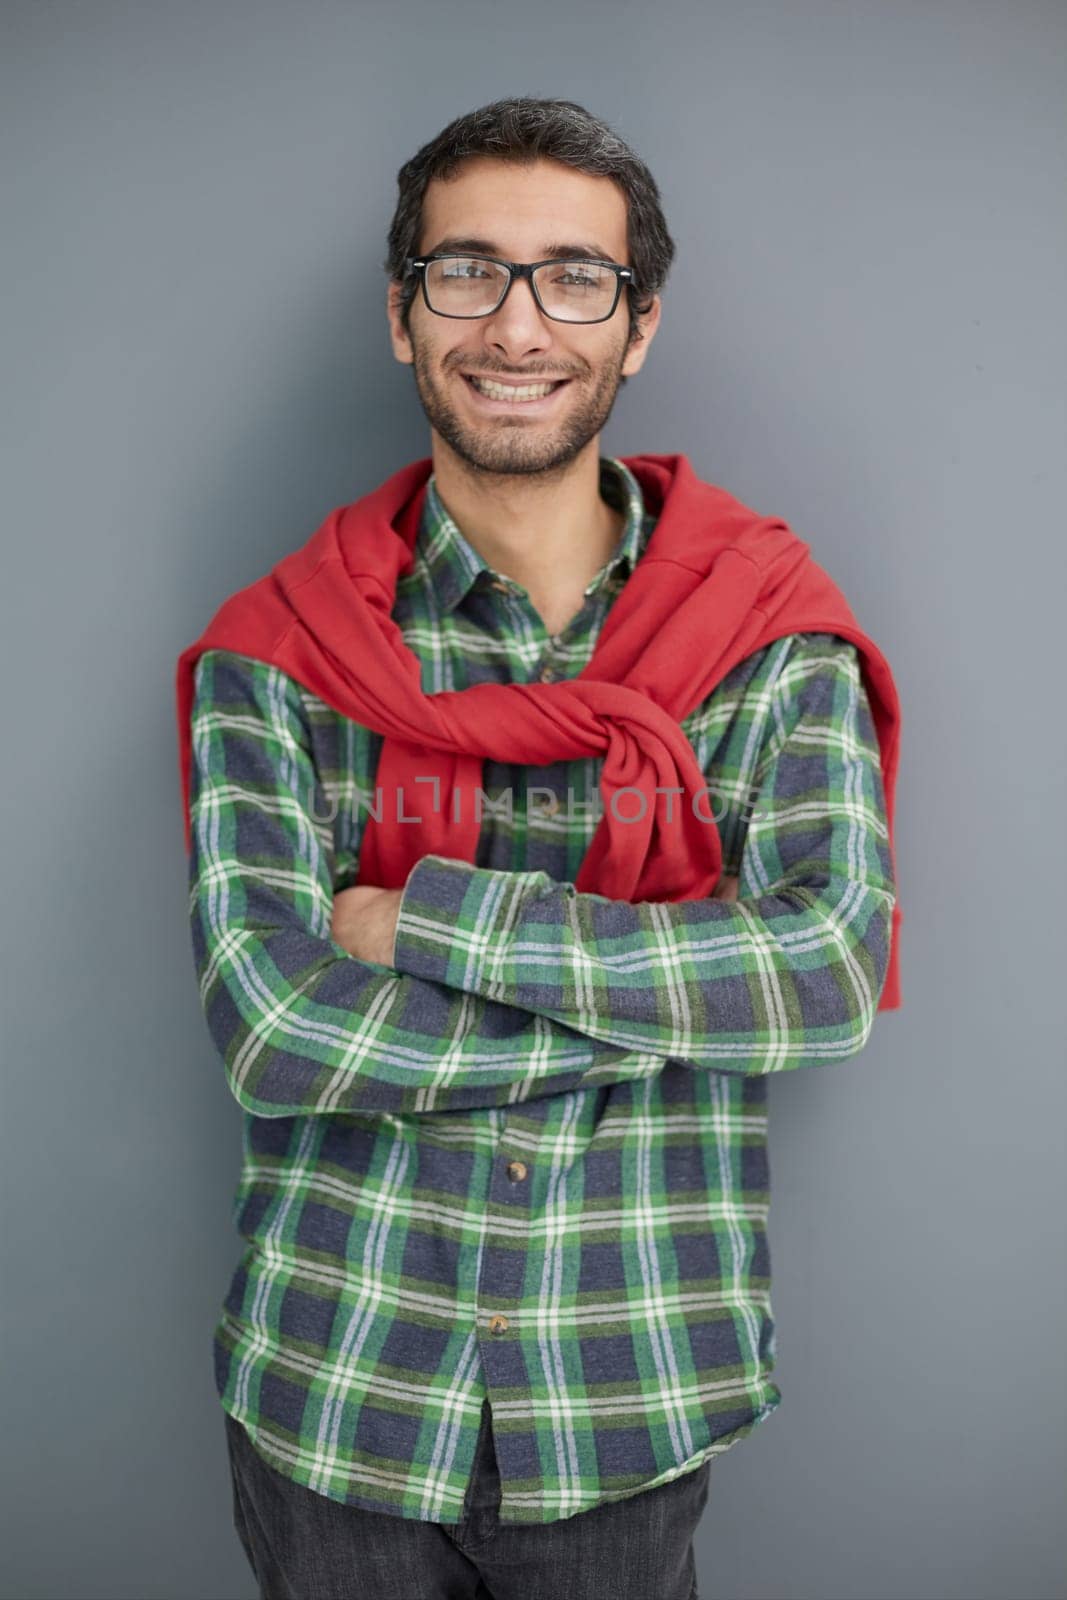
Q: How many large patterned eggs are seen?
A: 0